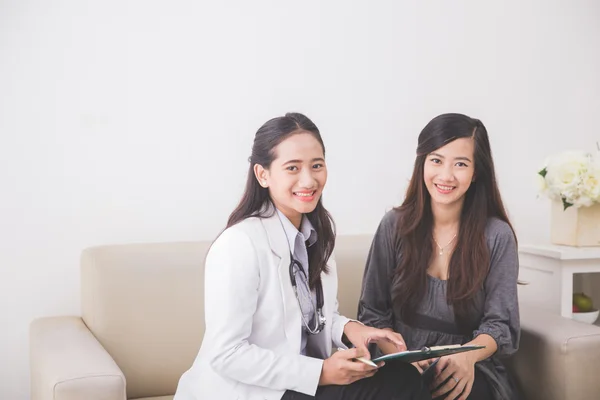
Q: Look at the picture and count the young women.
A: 2